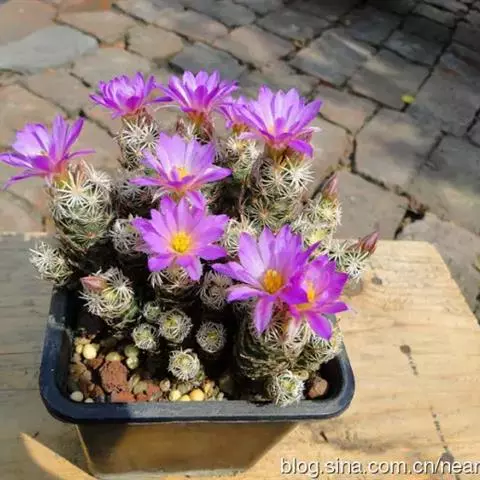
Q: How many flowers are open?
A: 9